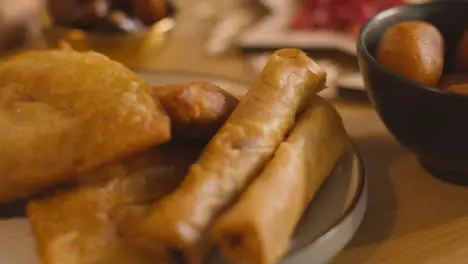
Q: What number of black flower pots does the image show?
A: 0